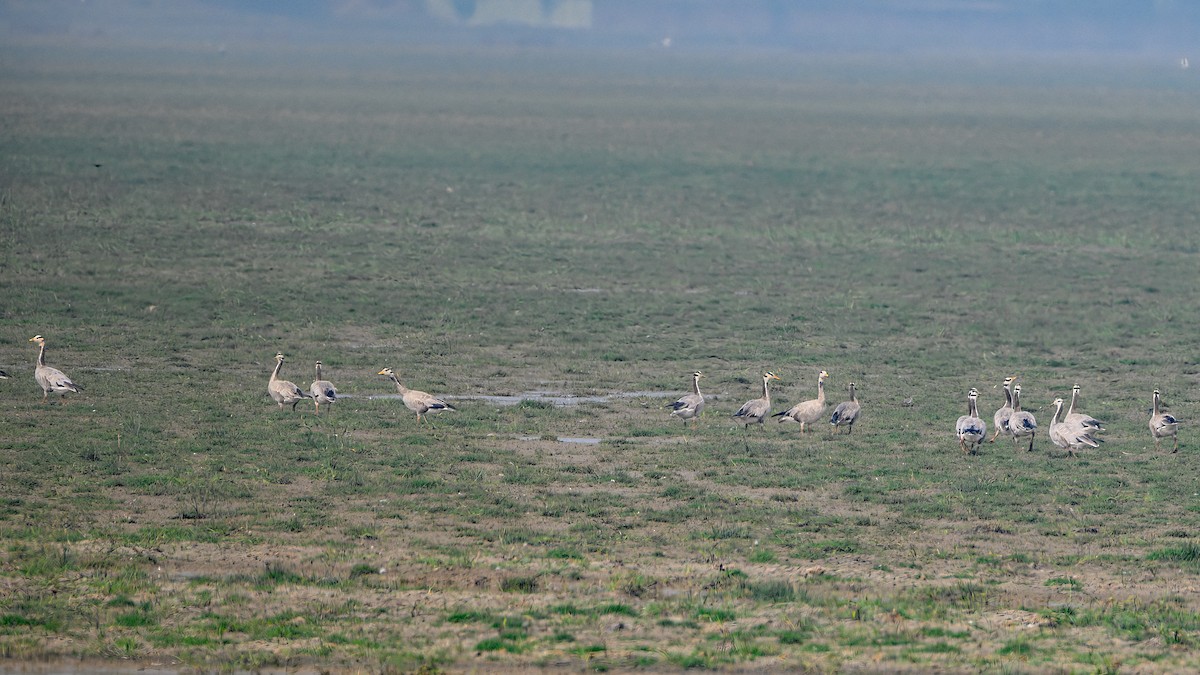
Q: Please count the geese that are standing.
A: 15